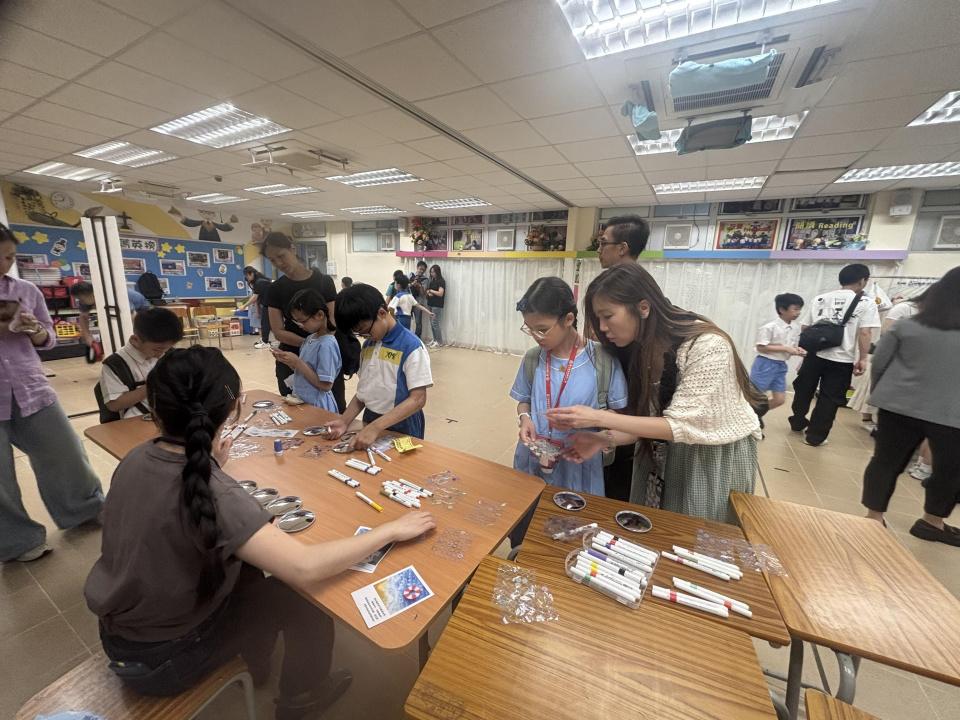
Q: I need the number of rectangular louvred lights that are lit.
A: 14